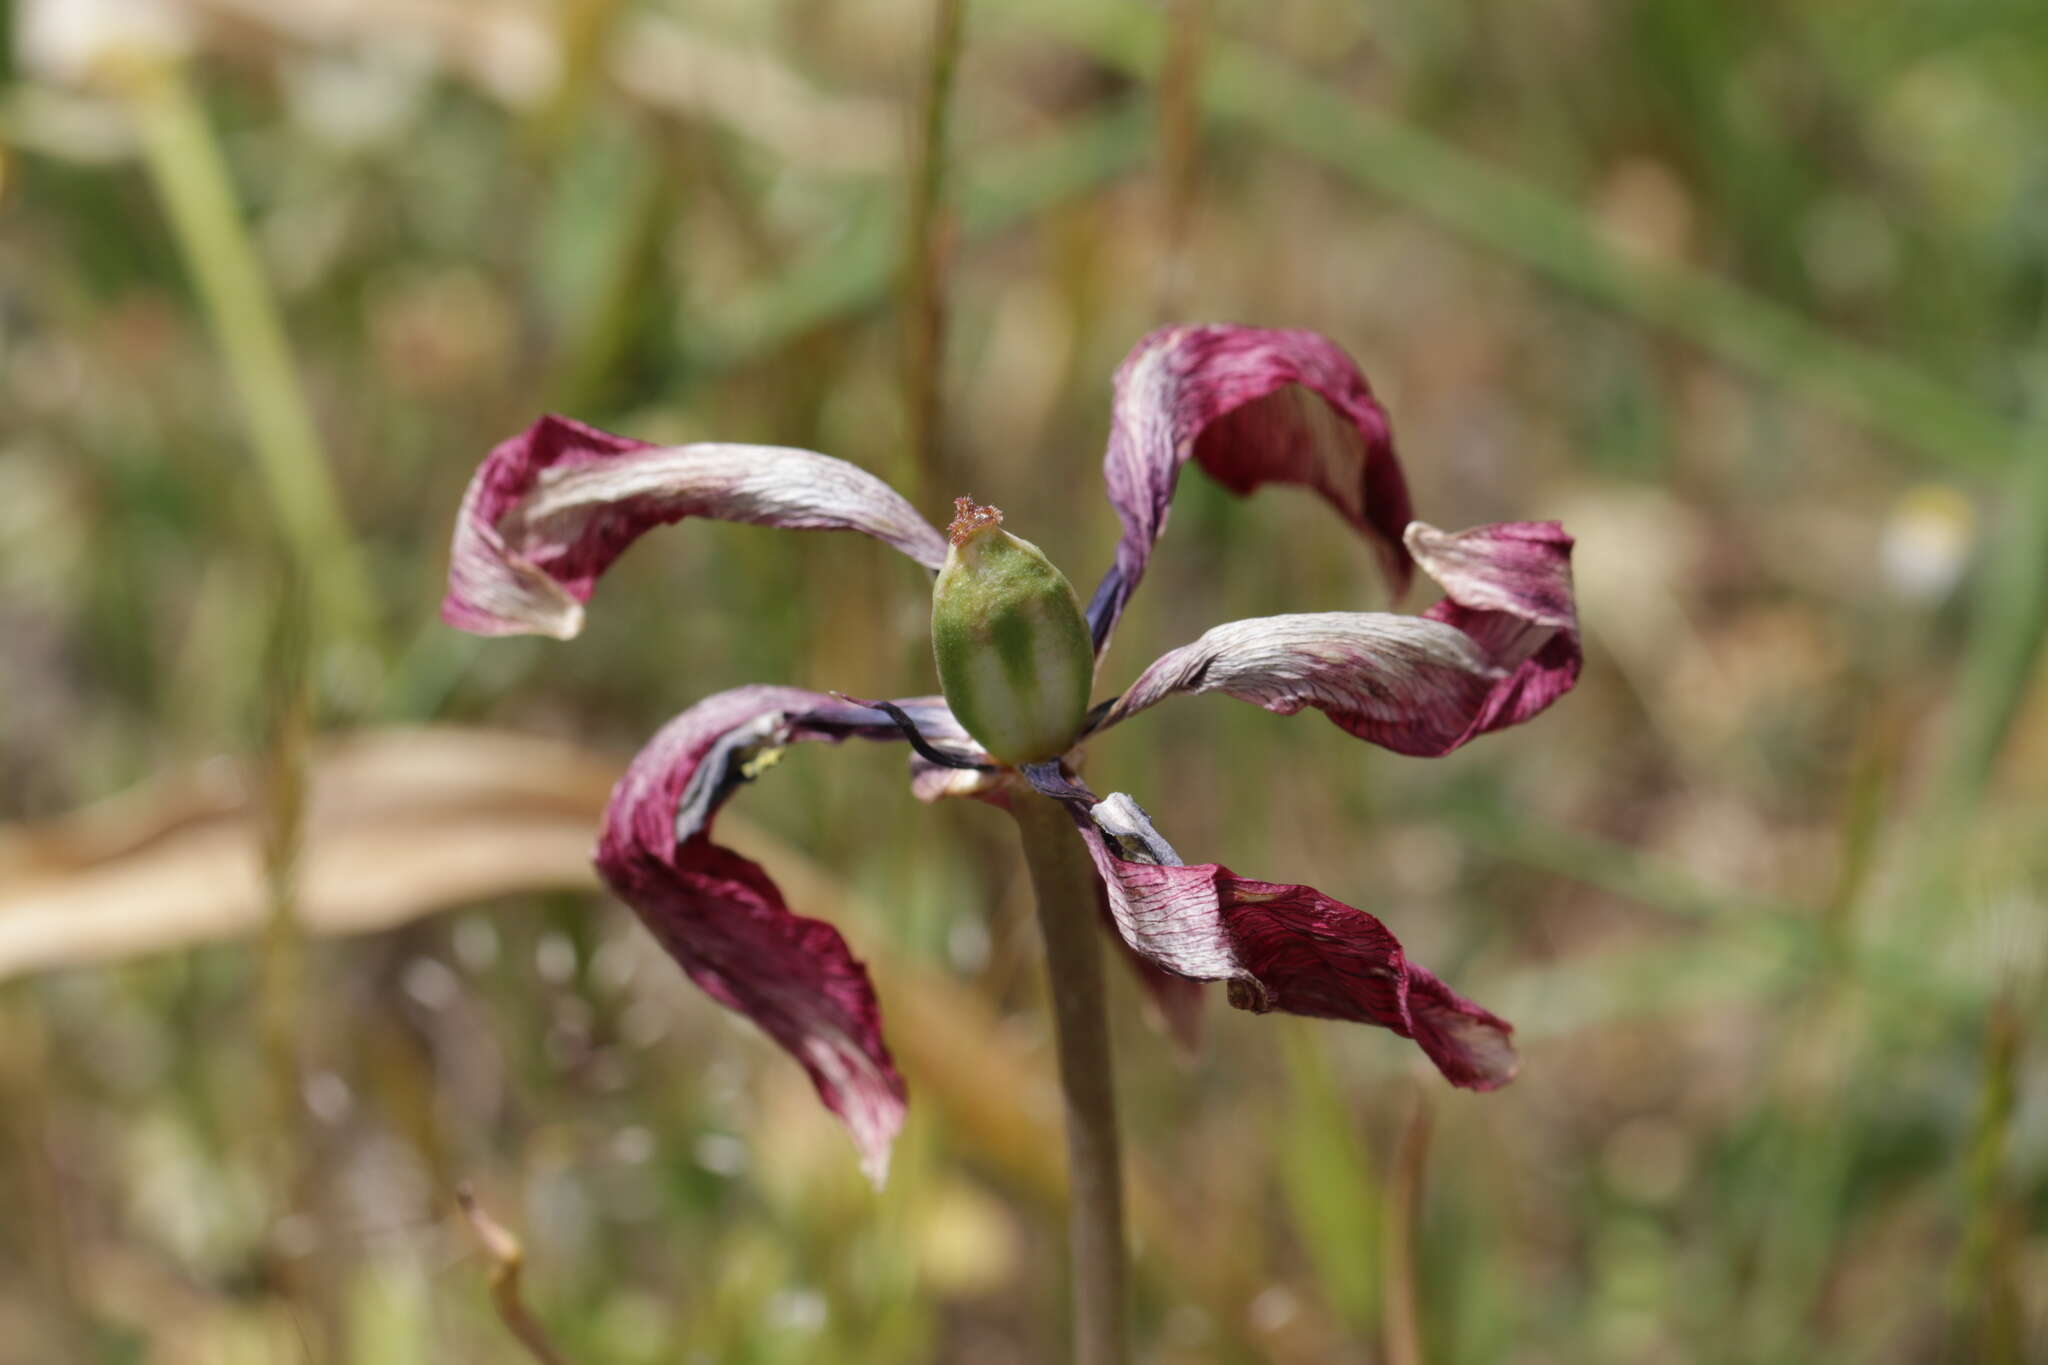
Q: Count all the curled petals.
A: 5